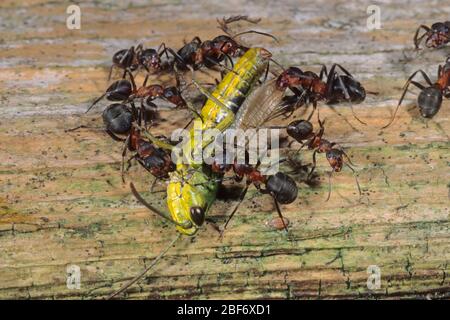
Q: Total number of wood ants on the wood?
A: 9